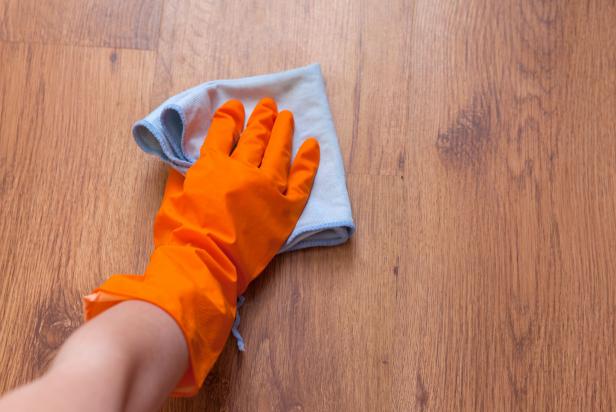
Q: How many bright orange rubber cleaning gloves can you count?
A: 1